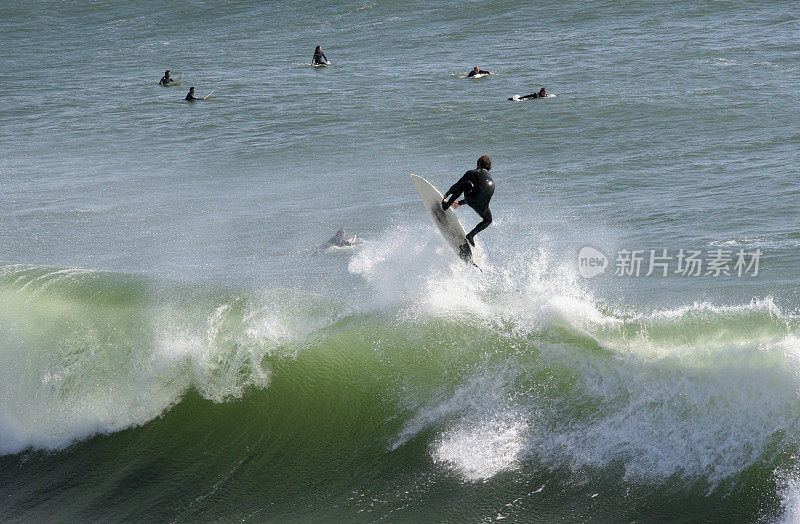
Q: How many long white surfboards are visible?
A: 1